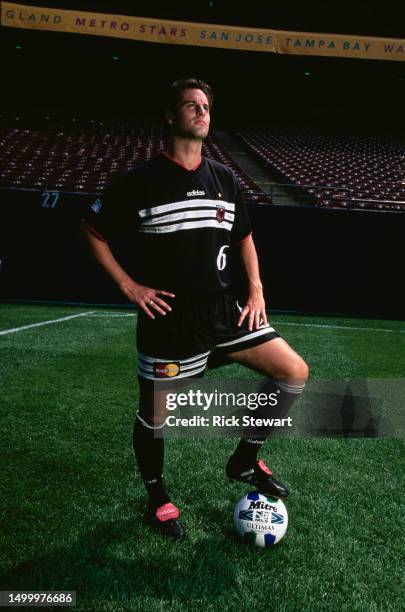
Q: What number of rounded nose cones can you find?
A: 0